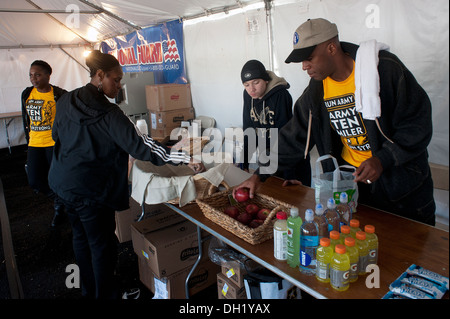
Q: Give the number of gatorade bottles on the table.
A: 8